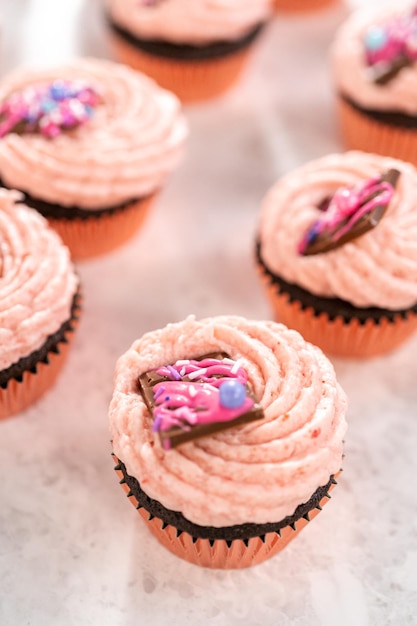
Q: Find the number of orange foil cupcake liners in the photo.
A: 7